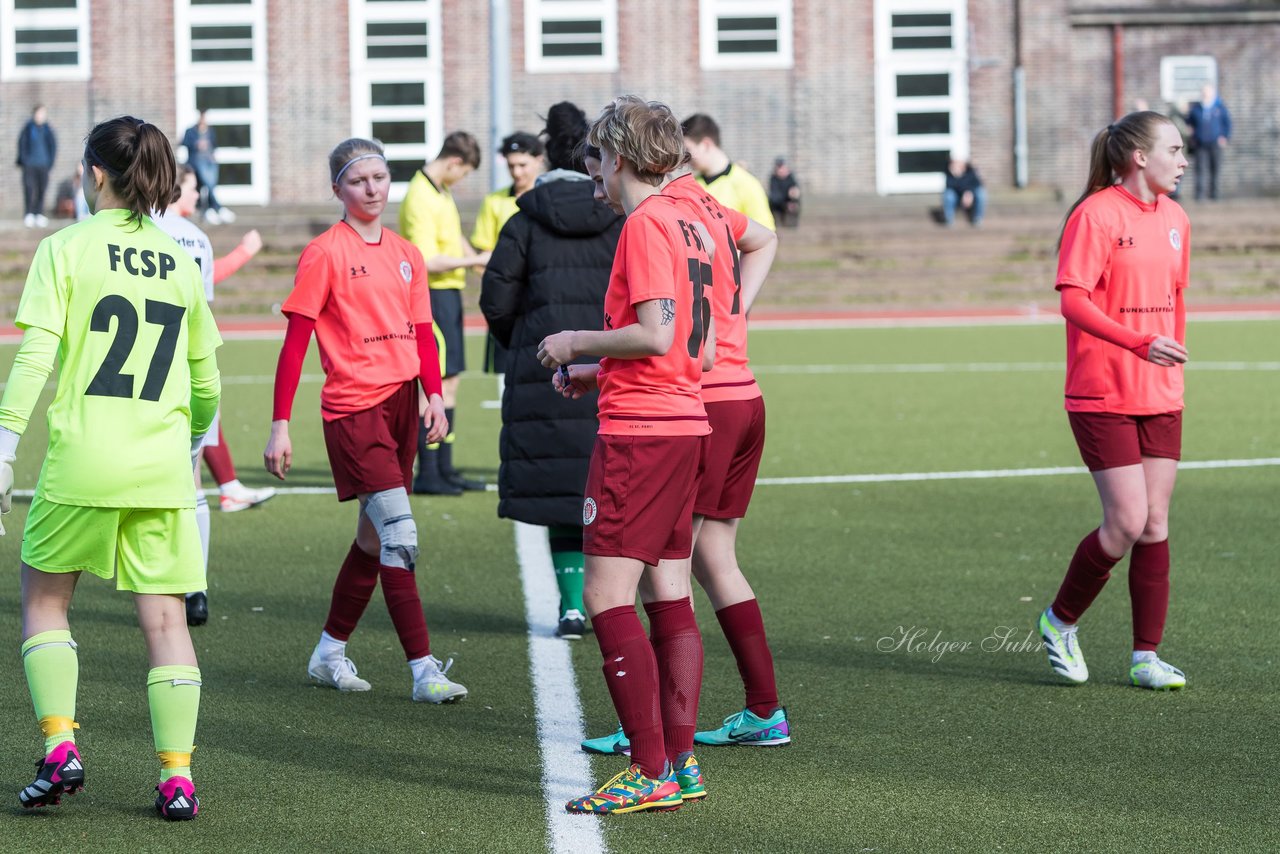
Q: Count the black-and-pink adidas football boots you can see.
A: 2